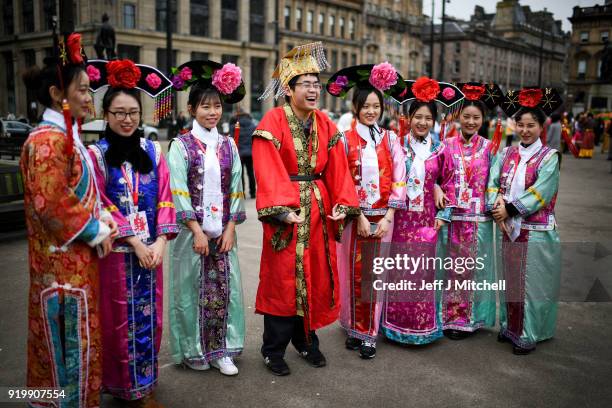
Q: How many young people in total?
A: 8